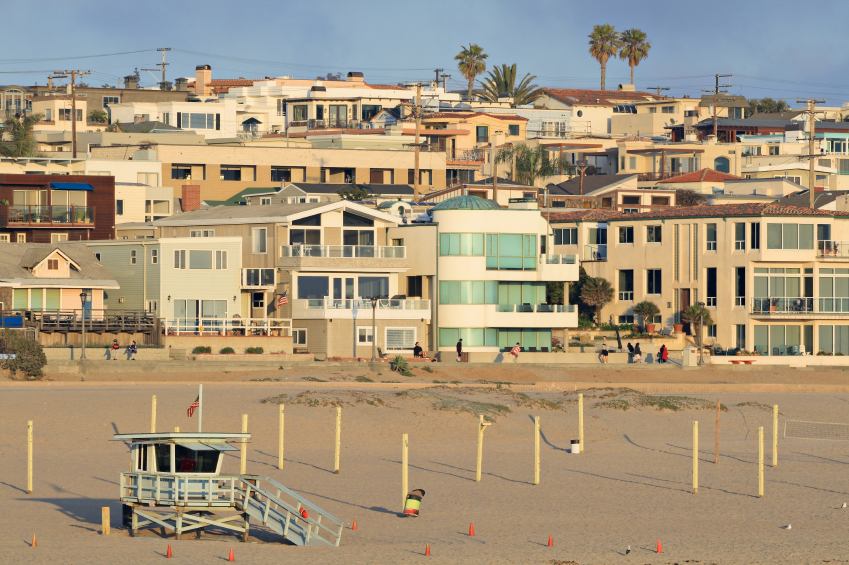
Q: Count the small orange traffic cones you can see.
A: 8